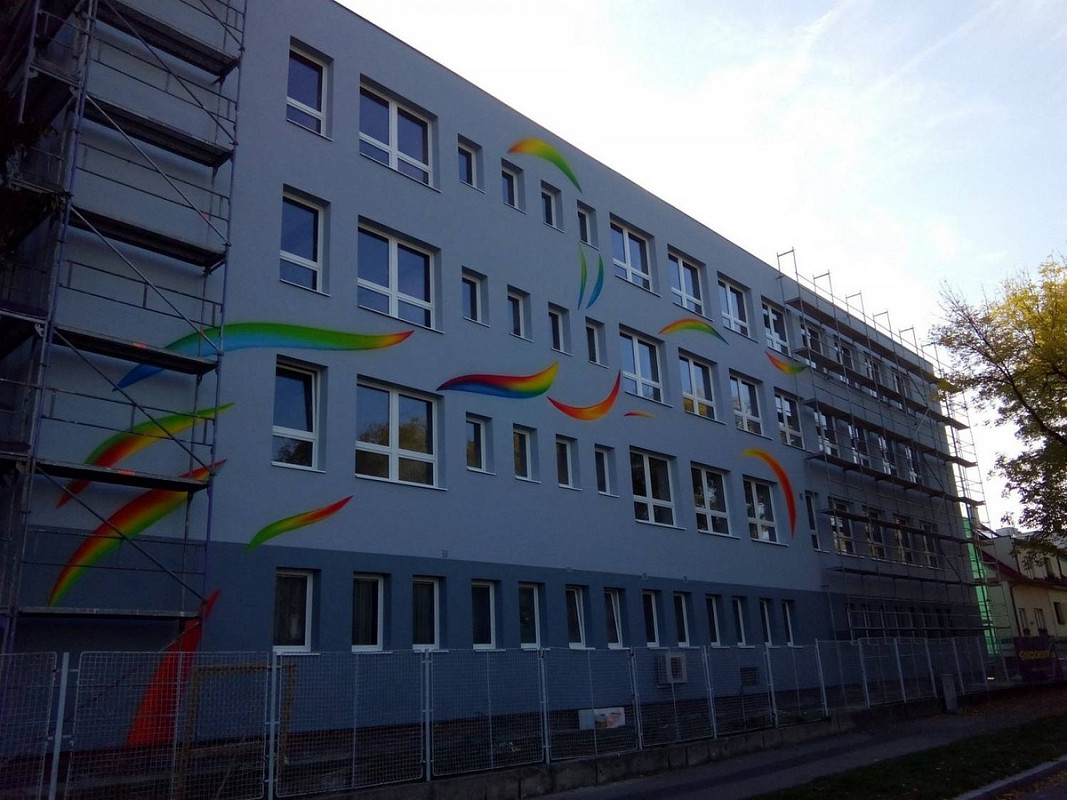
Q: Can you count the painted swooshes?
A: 14